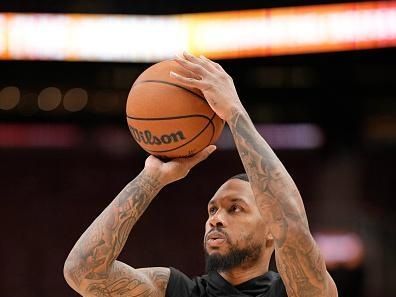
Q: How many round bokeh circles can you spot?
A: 3